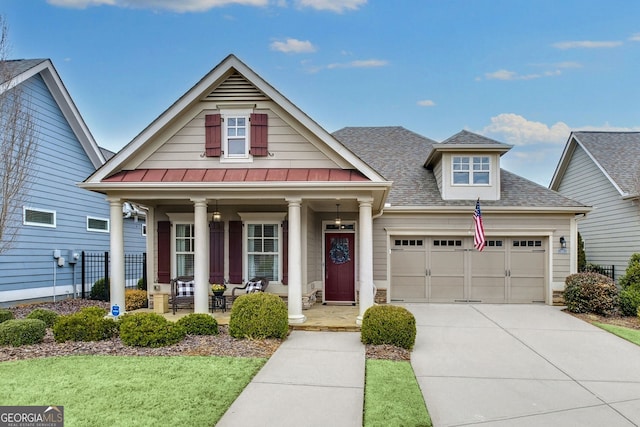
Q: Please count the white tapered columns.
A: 4